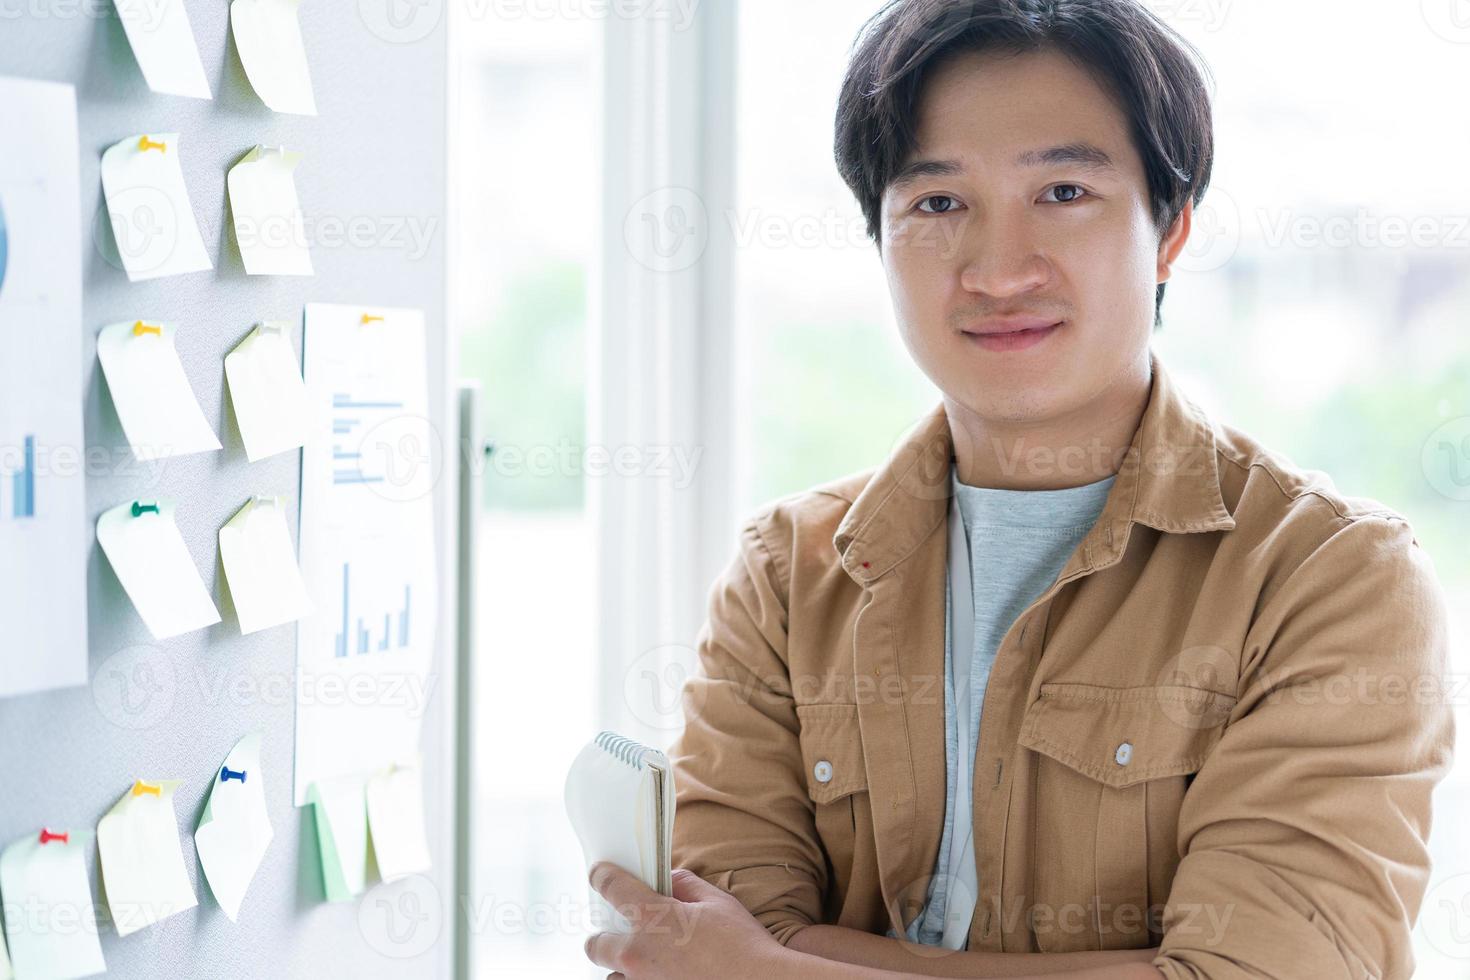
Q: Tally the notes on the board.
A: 13